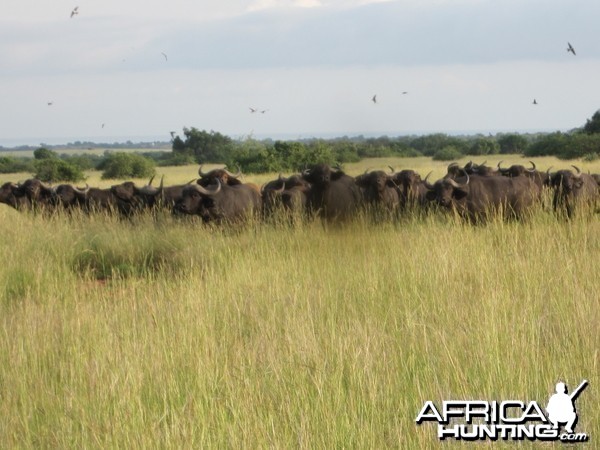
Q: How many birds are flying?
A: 10